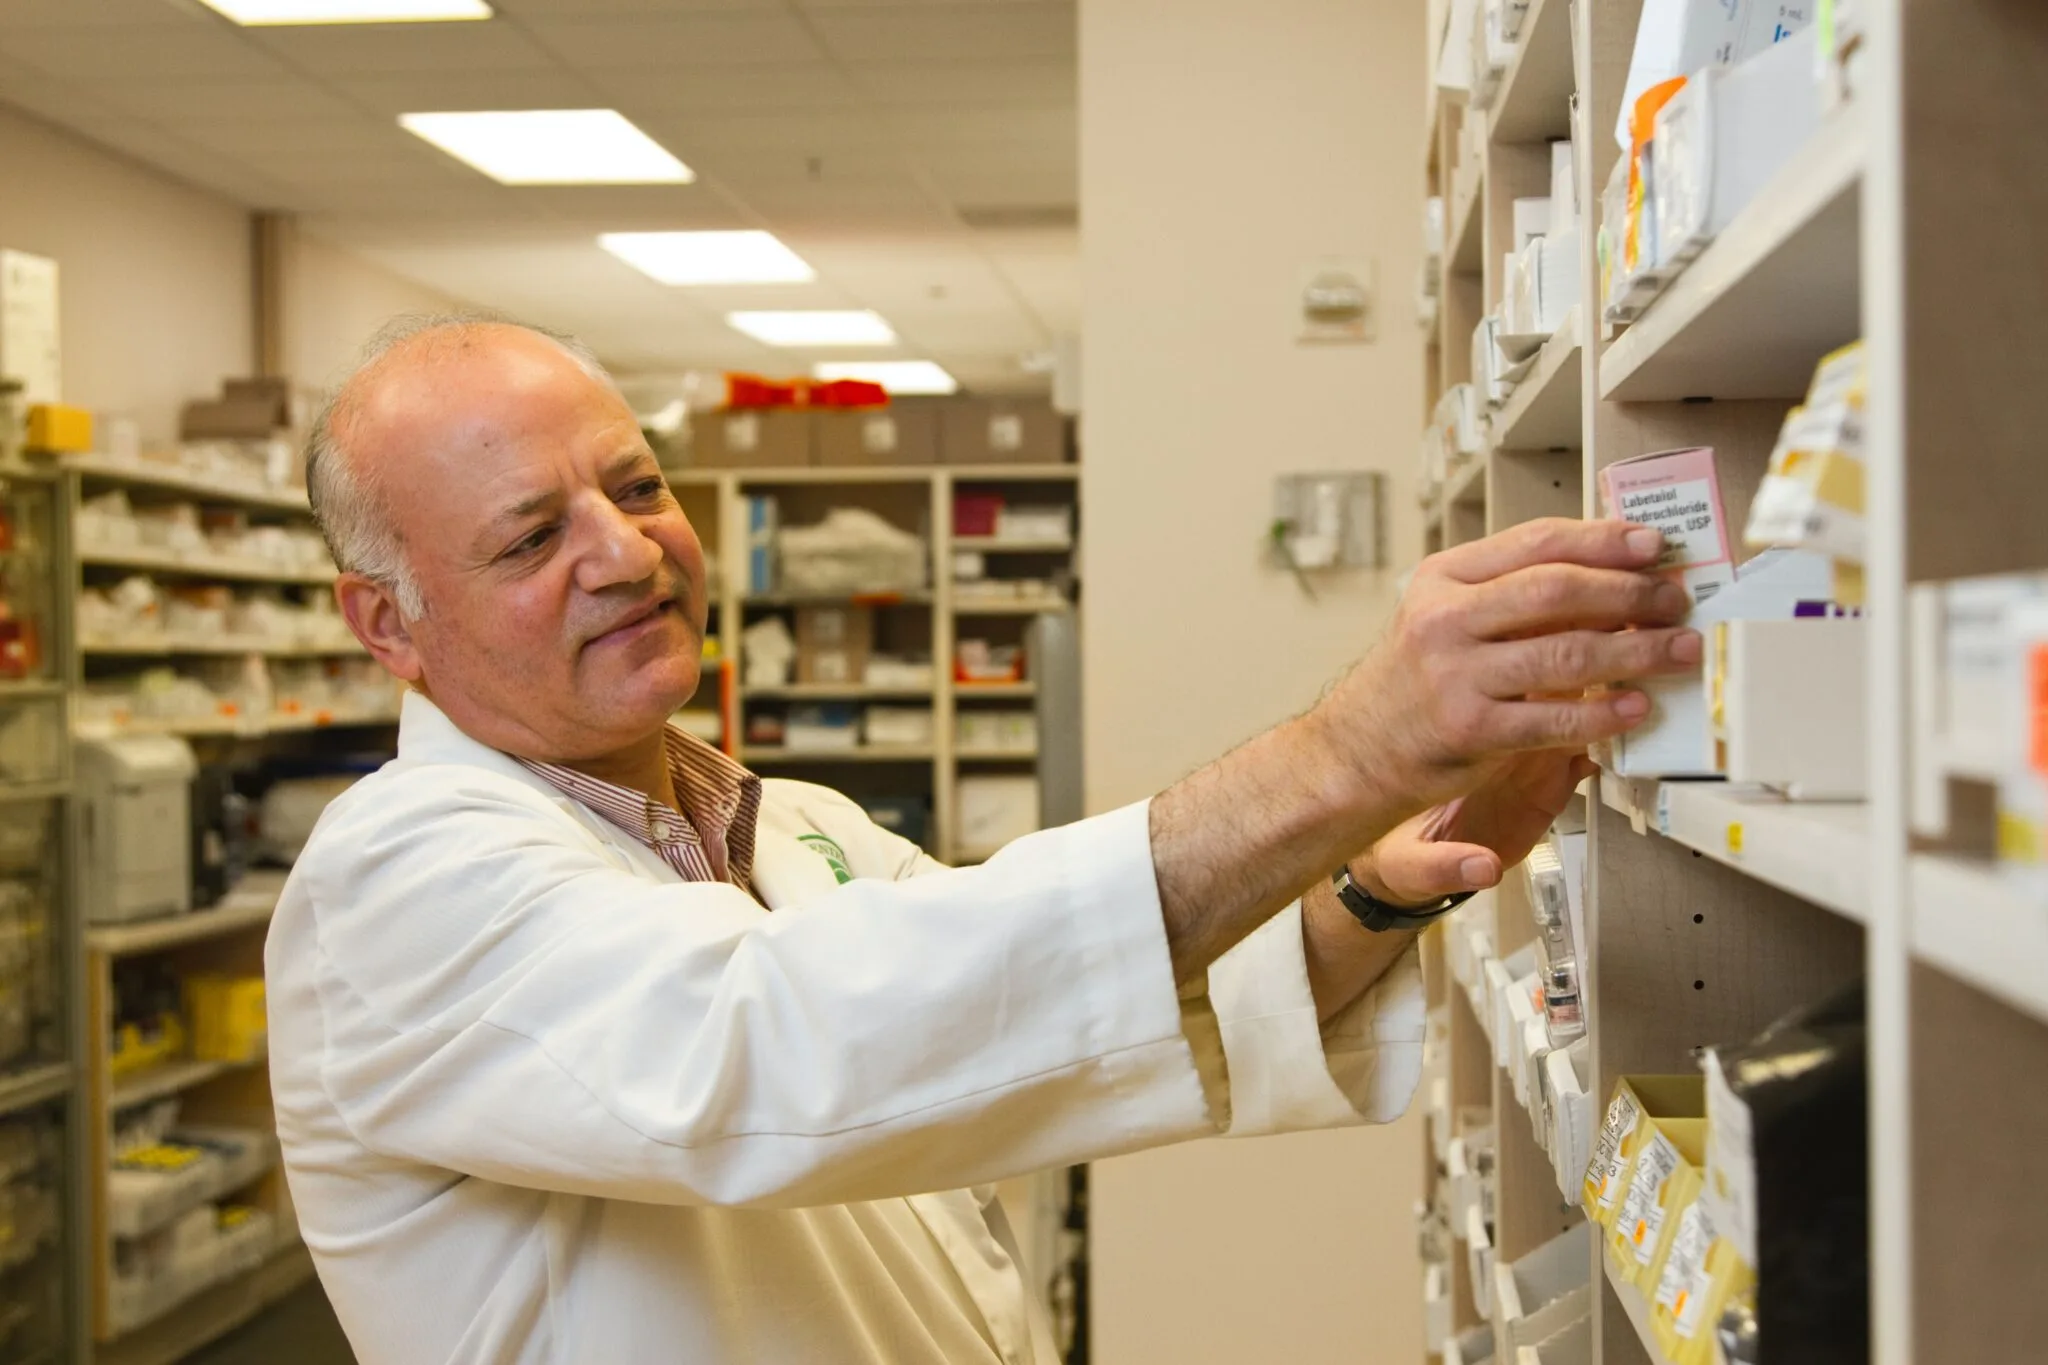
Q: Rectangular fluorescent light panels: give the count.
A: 5